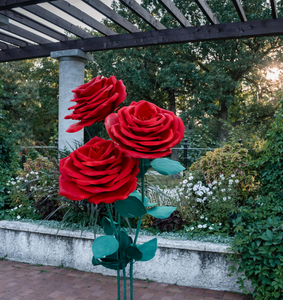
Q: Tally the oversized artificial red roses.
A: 3